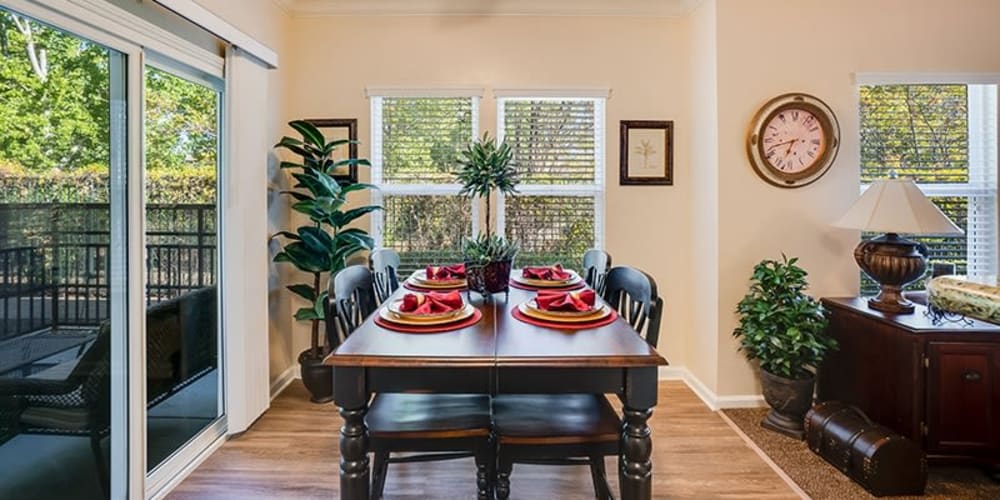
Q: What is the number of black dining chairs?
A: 4